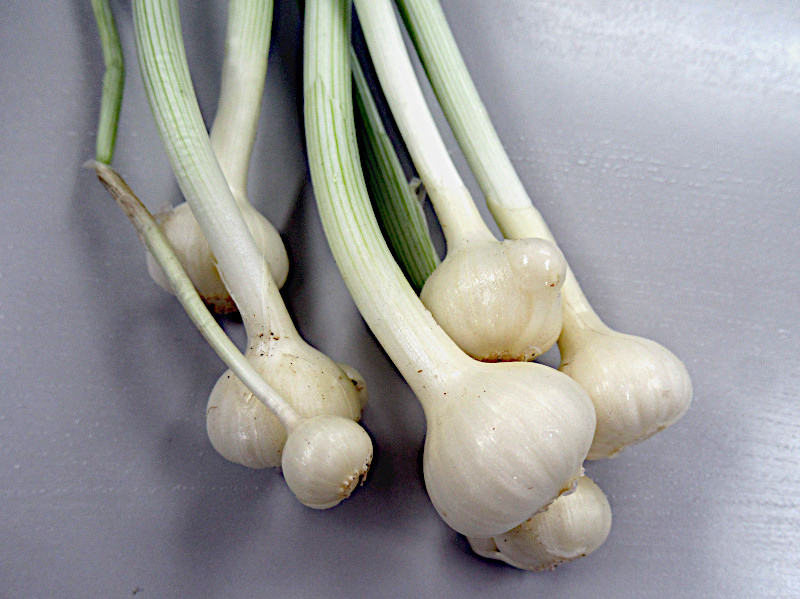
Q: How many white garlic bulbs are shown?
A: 7